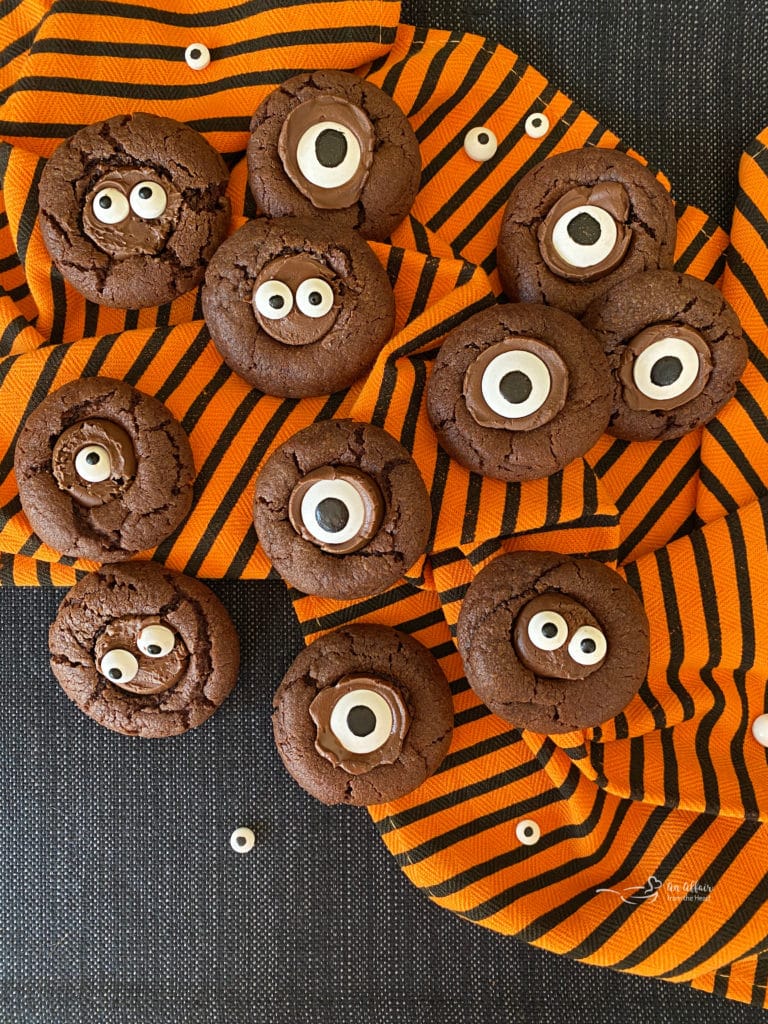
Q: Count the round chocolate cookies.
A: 11